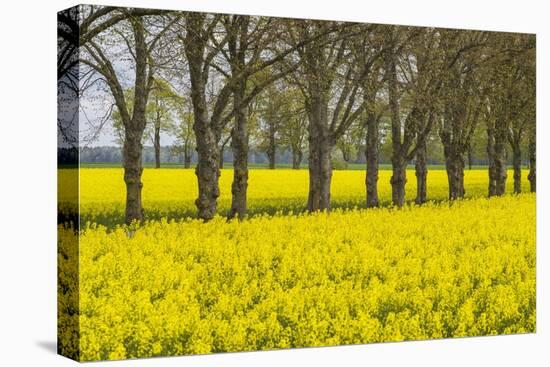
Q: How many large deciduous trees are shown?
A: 11